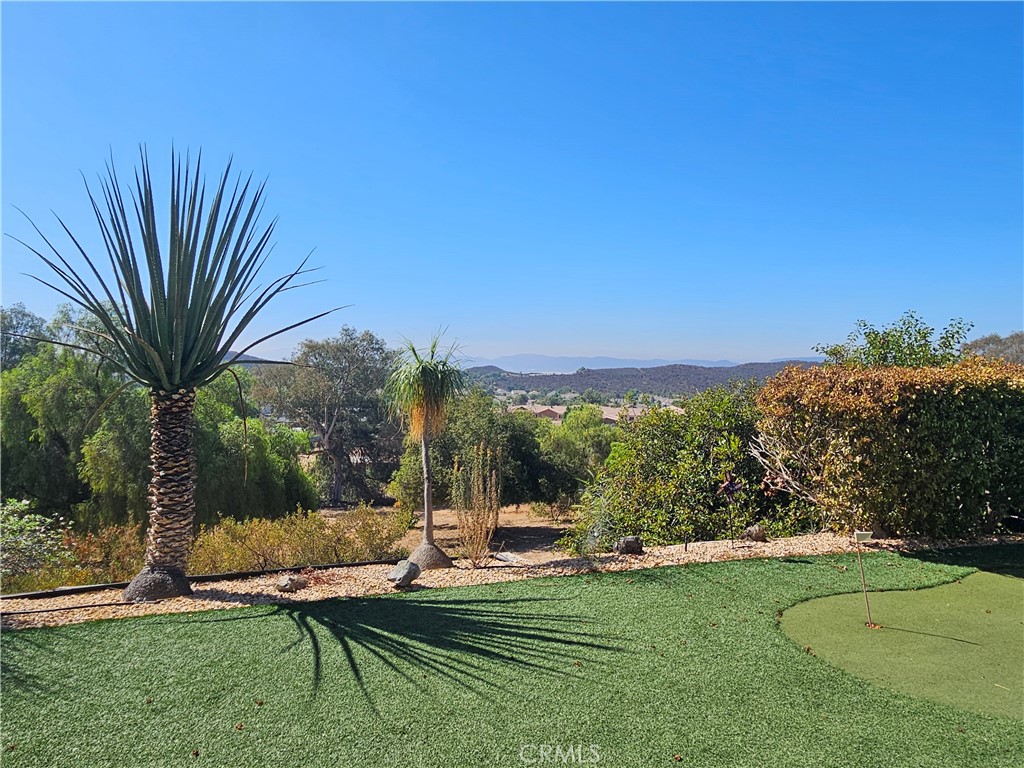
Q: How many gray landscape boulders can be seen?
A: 4